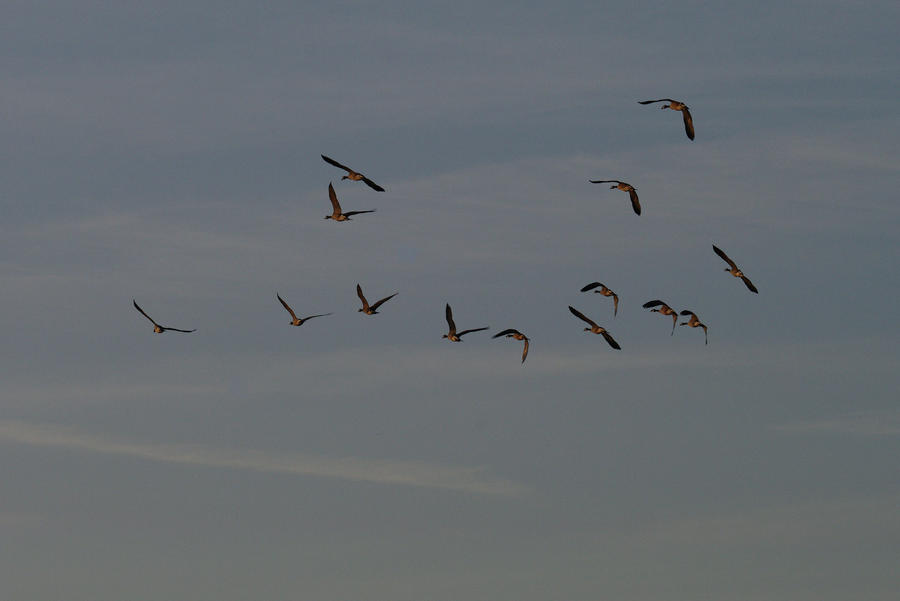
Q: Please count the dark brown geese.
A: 14